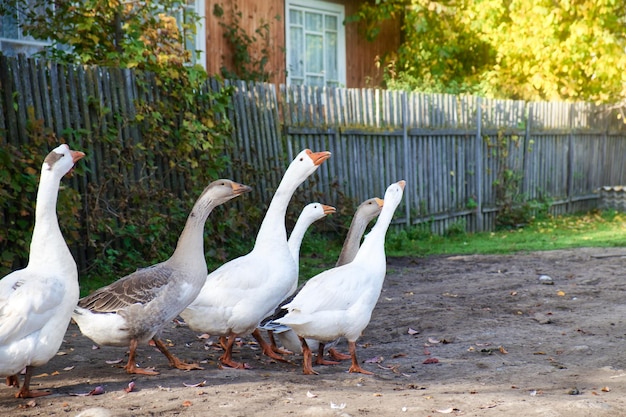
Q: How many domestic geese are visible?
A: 6